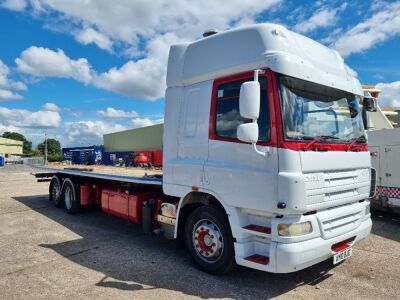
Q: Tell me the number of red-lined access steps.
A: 2